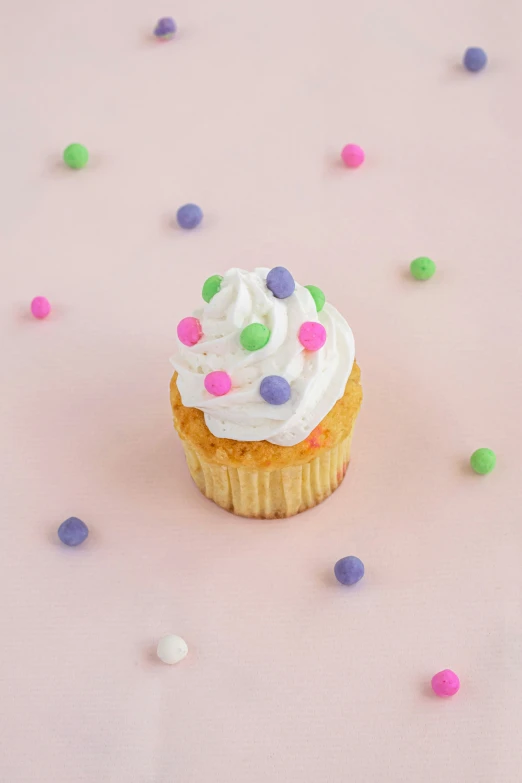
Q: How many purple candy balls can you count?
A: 7